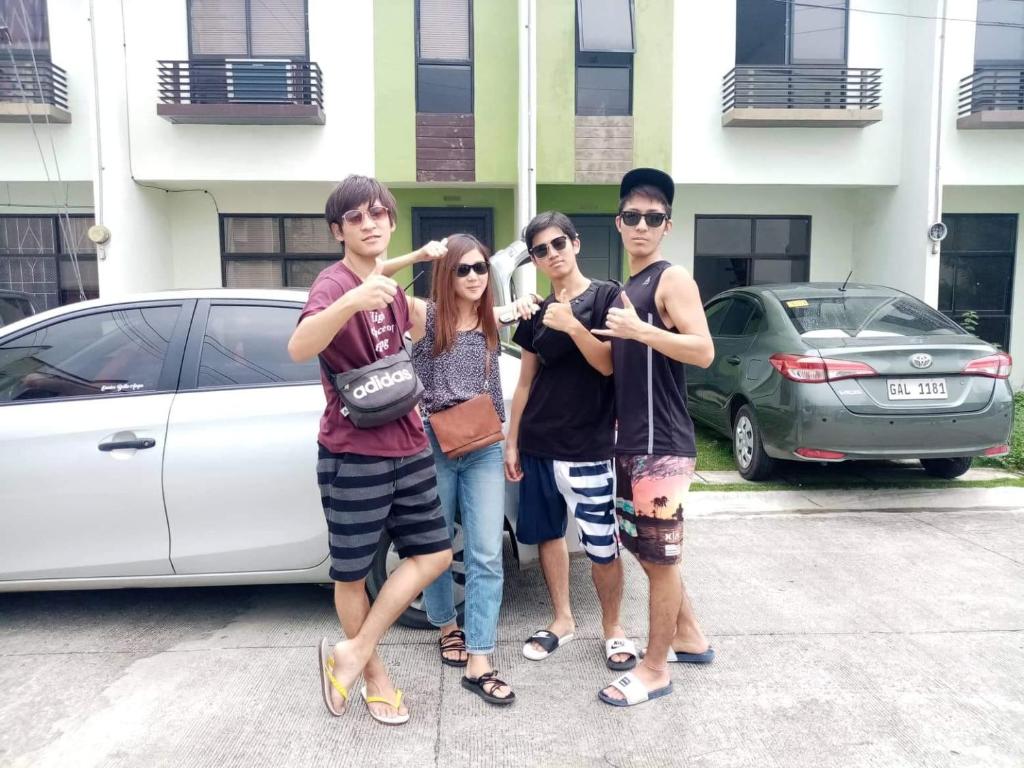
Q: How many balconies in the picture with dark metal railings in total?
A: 4